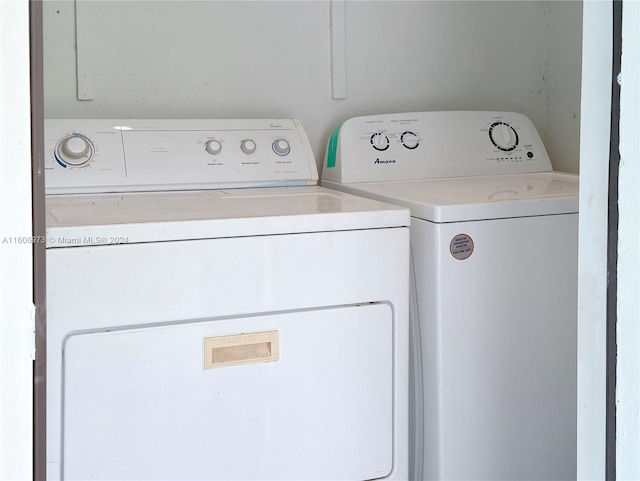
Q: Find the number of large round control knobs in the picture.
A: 2